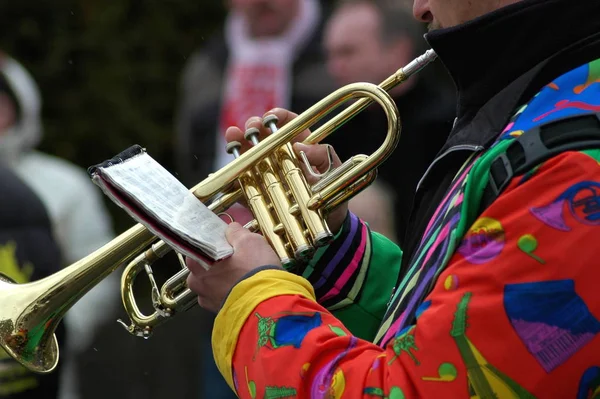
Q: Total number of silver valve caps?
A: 3